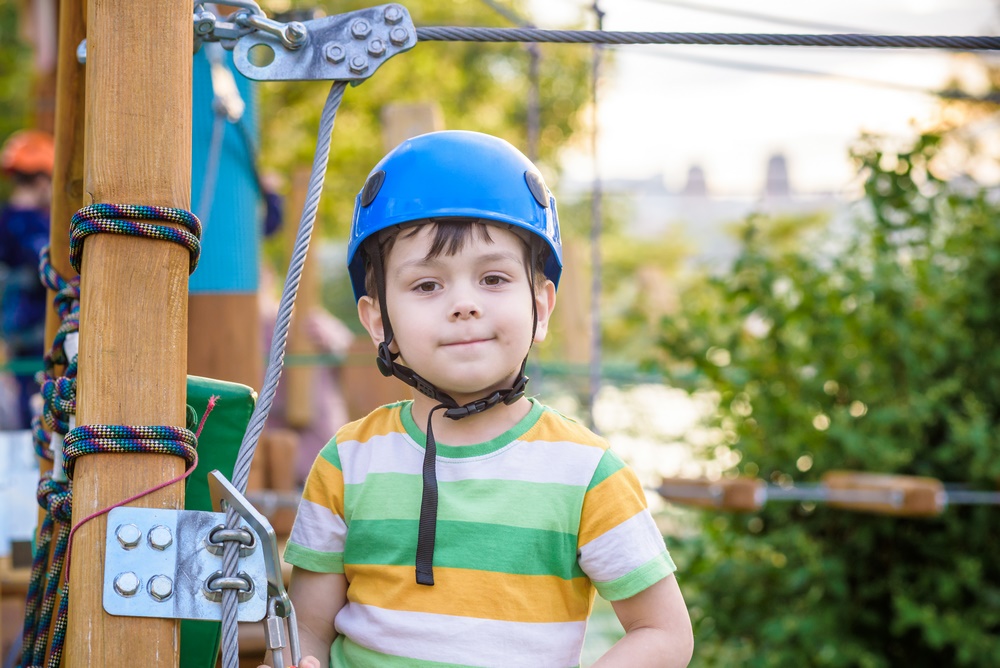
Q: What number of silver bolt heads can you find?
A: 10